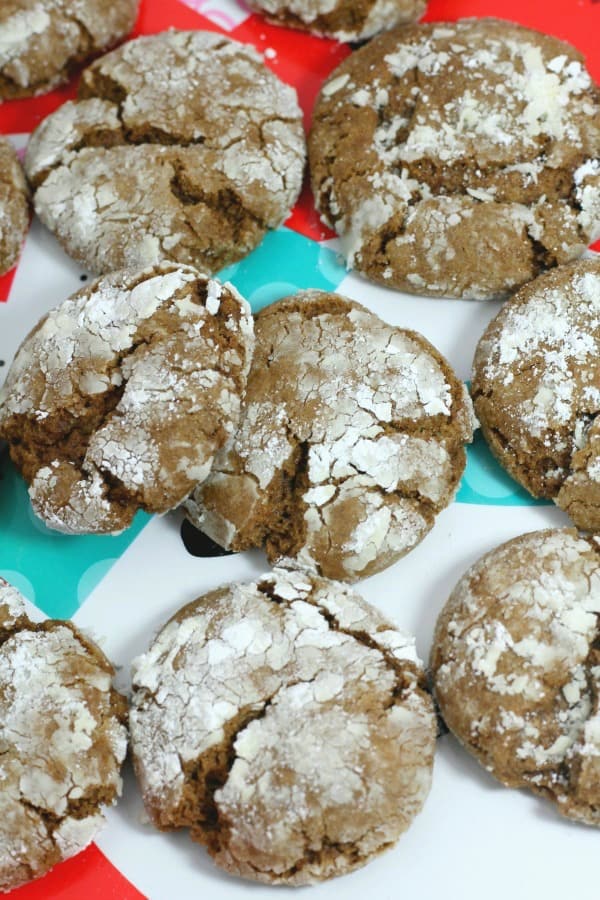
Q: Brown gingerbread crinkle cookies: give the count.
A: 11